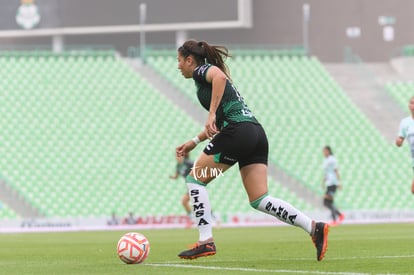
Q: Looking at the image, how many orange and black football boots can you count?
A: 2